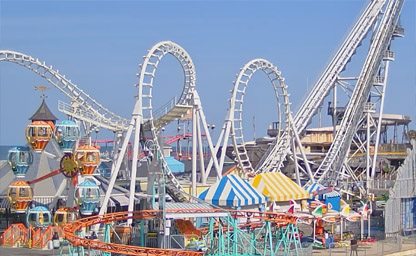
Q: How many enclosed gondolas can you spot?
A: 8